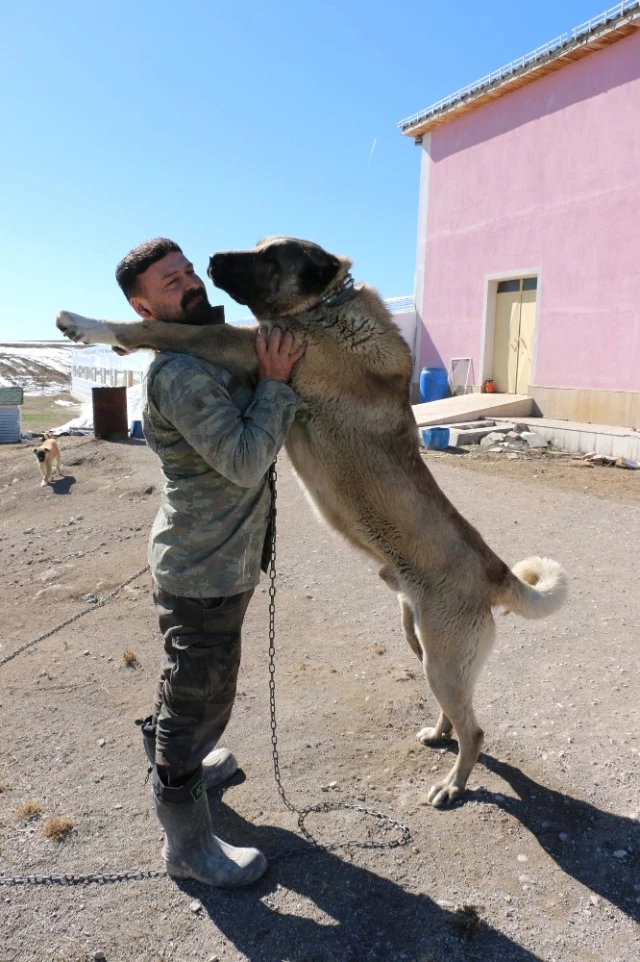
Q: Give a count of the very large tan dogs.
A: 1